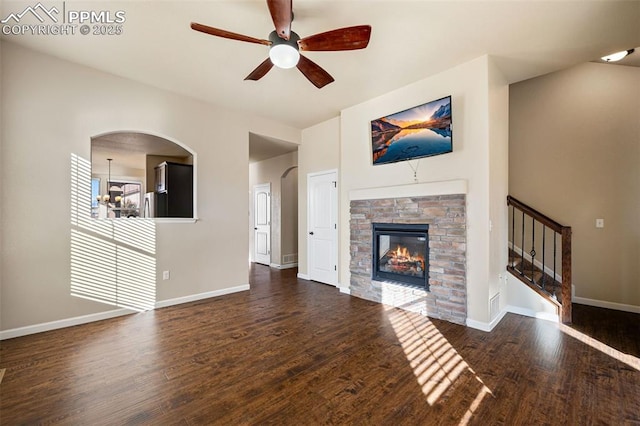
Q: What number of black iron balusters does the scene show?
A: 5